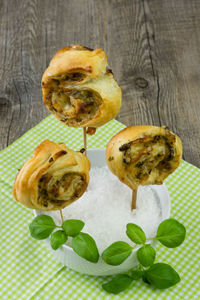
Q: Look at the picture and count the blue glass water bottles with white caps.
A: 0